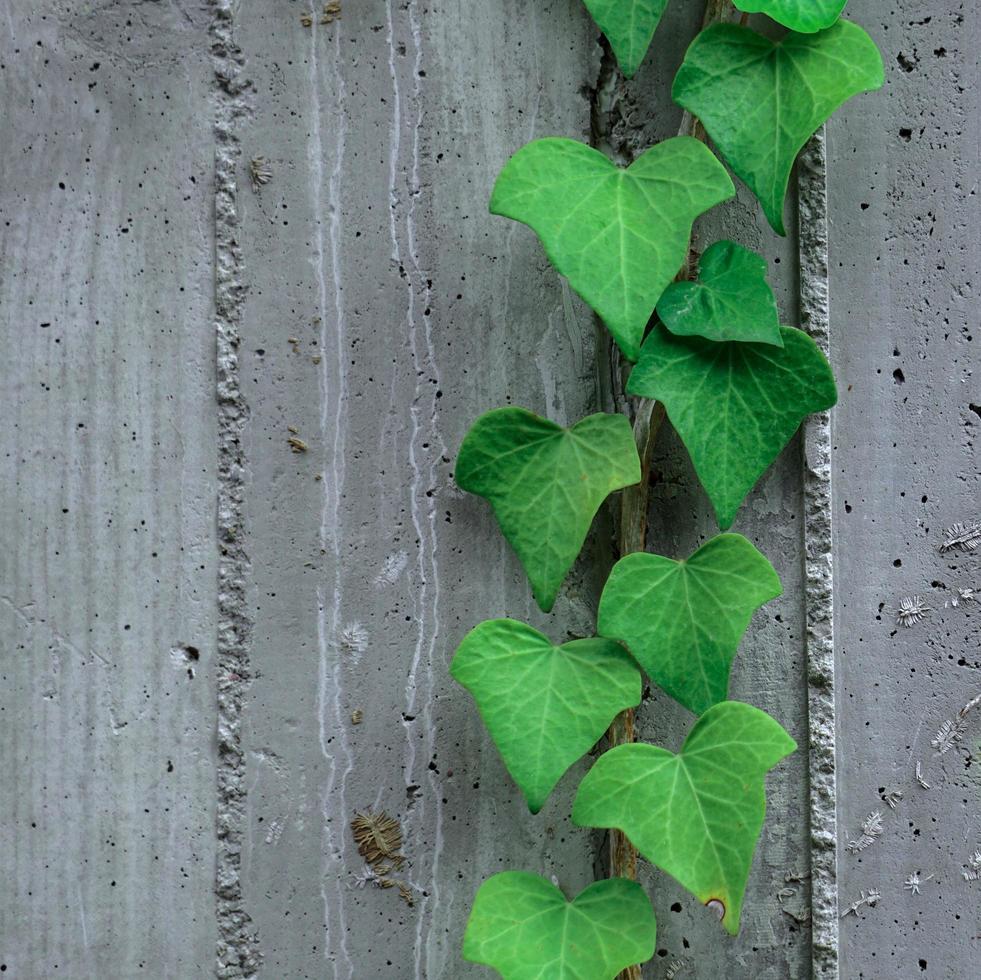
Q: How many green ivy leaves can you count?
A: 11